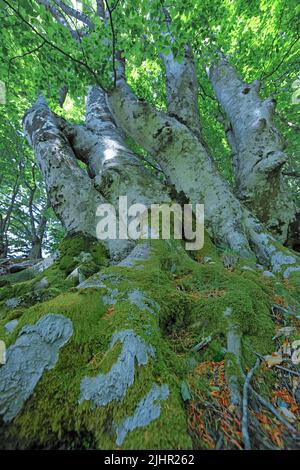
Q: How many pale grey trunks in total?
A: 5